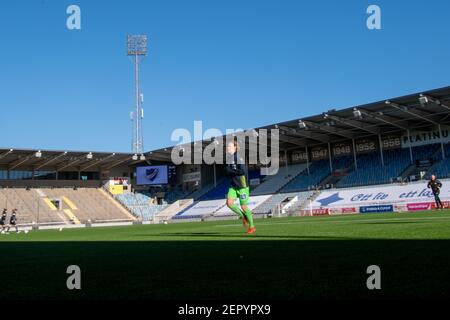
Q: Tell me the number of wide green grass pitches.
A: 1